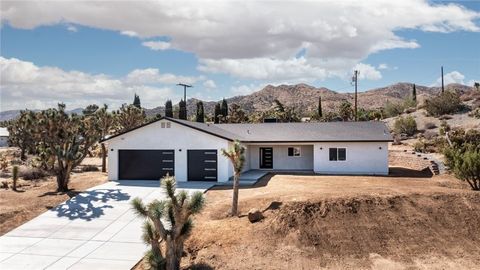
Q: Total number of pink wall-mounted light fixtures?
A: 0